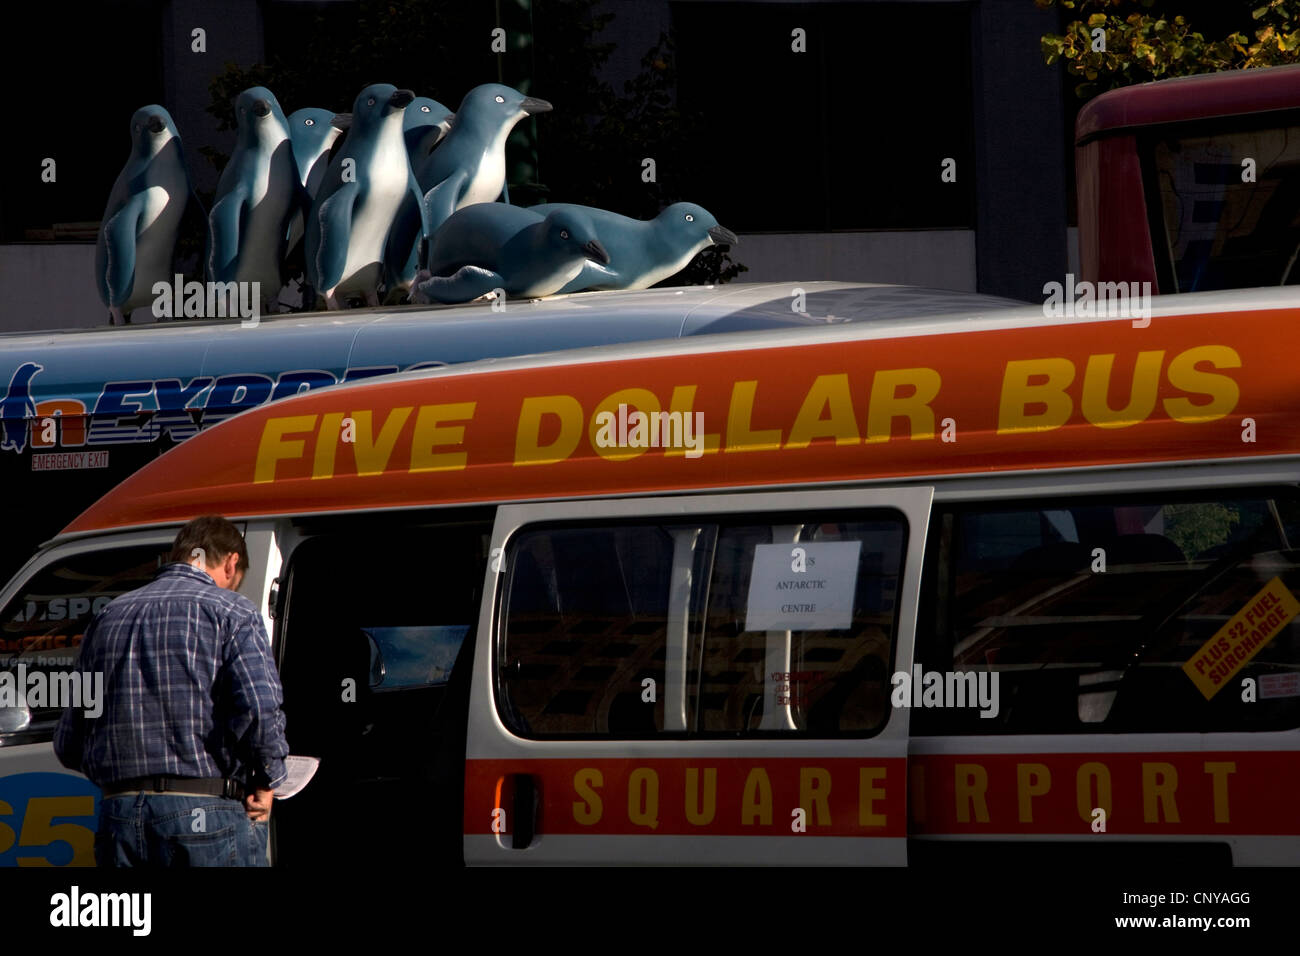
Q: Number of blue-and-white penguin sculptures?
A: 8